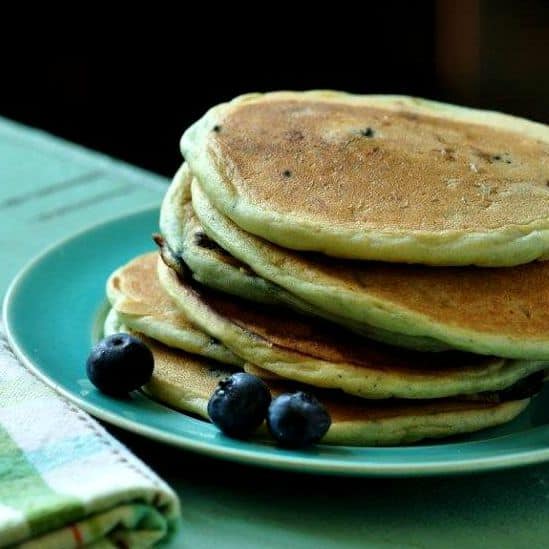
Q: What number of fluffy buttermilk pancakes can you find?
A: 6